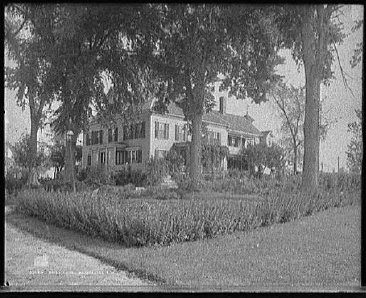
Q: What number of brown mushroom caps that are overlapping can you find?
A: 0